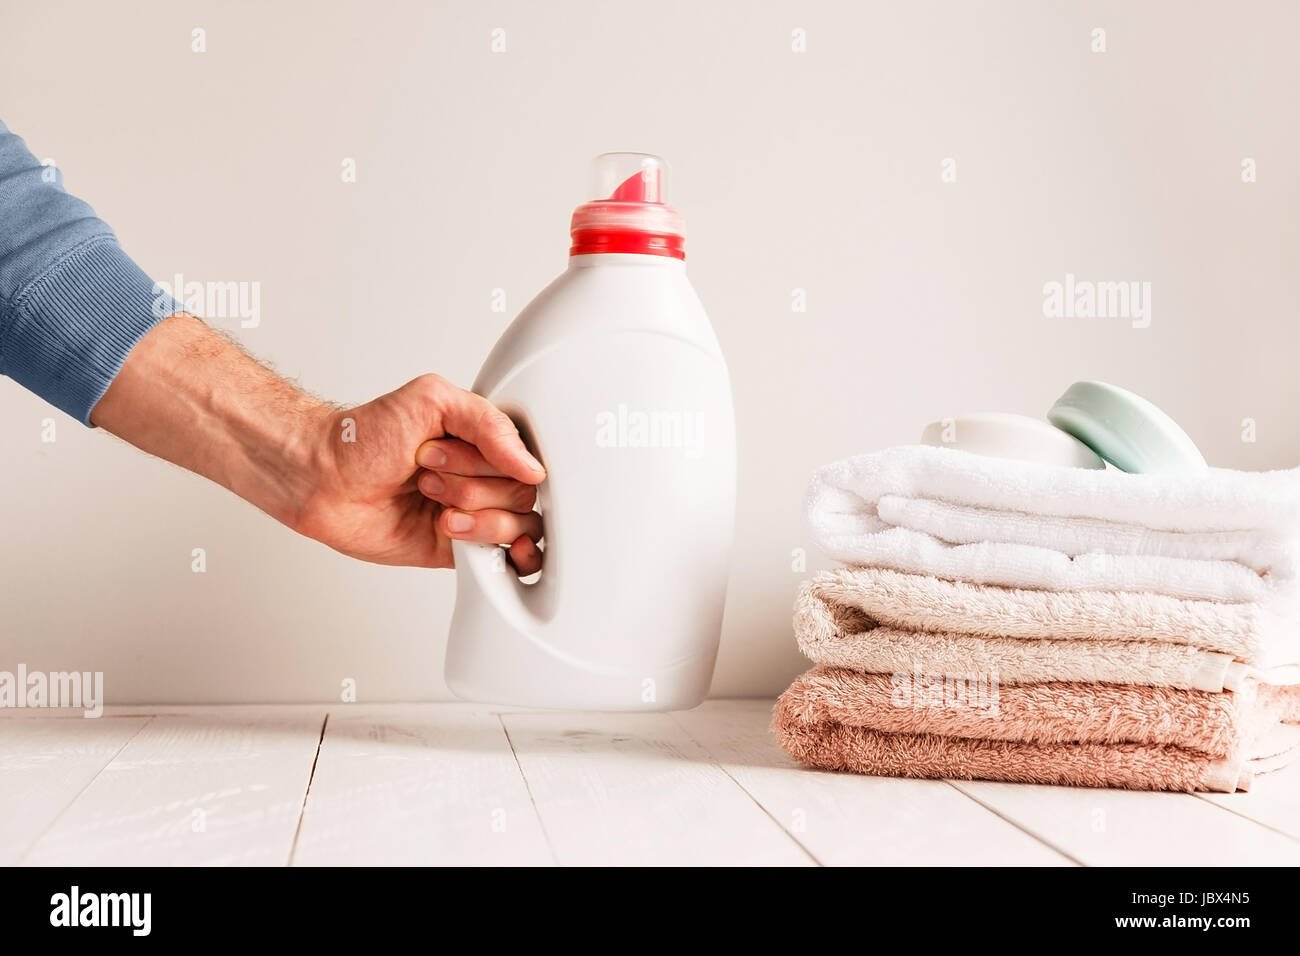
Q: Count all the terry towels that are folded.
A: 3